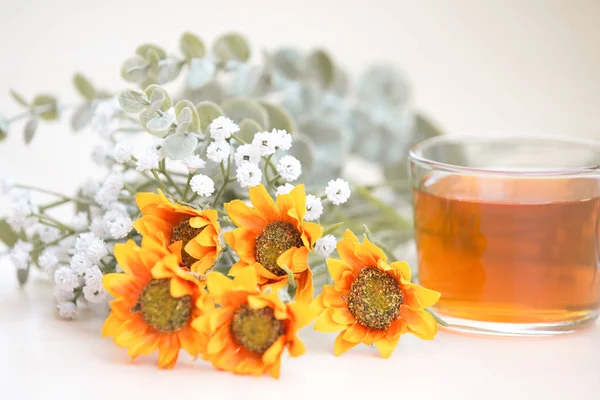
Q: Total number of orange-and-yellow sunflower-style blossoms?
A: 5